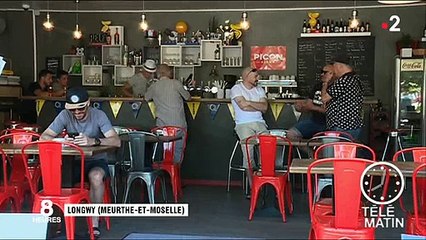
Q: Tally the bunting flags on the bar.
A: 11